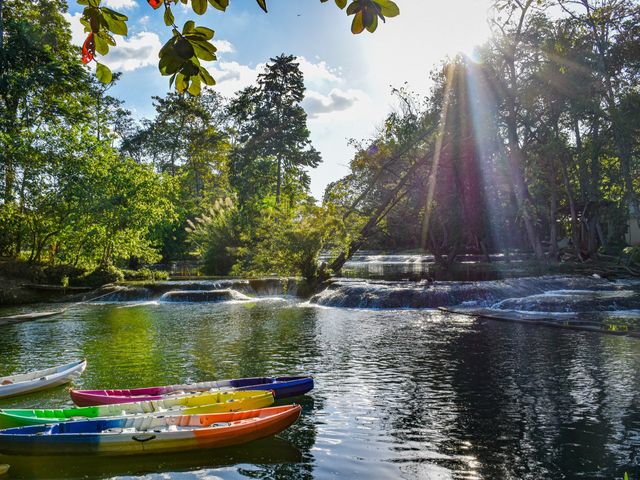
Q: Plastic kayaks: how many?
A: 4